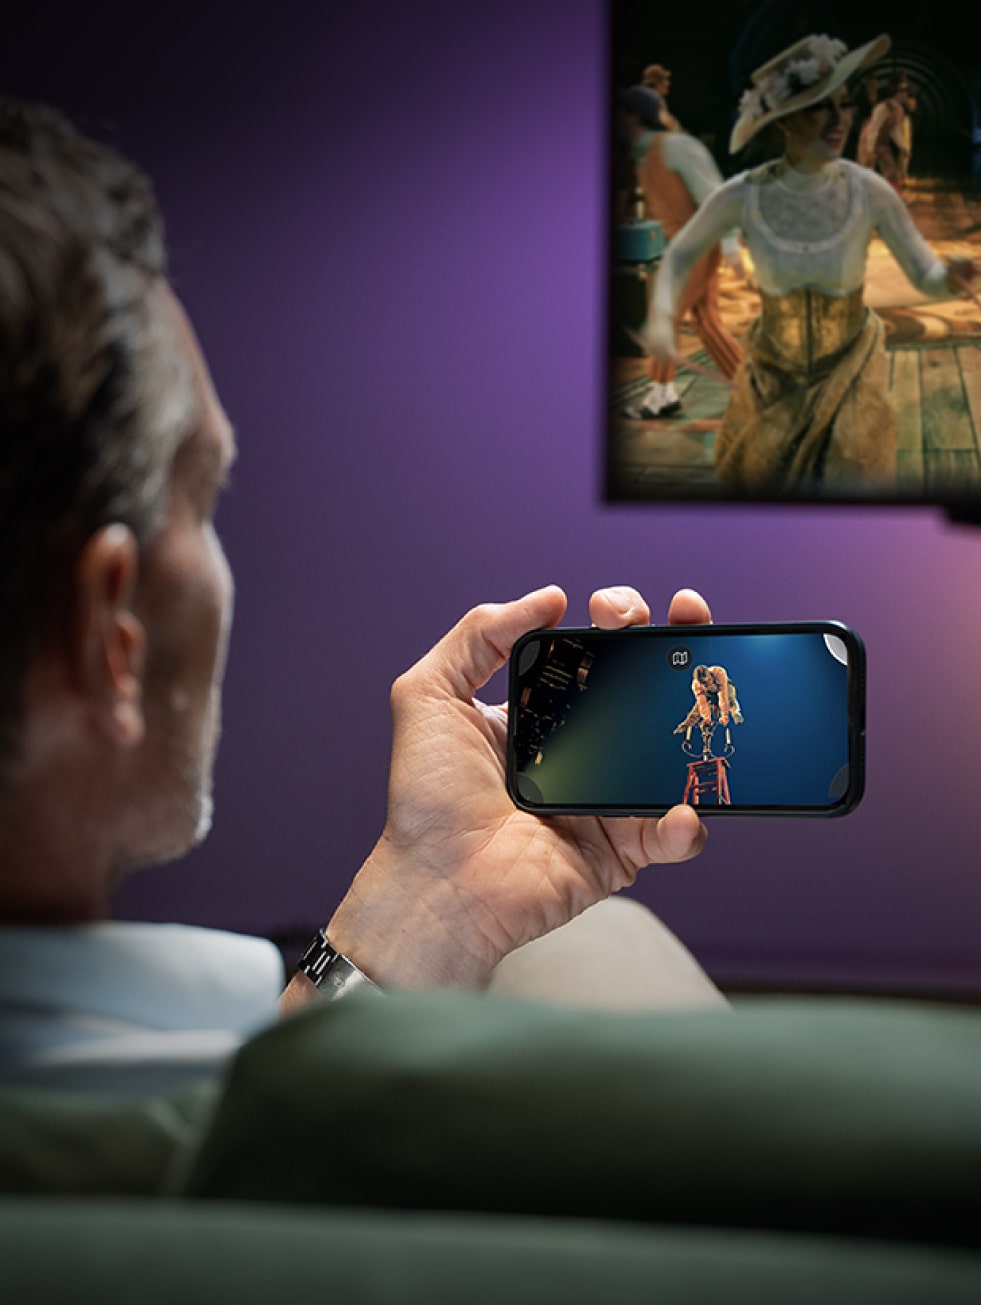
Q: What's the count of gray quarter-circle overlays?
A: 4